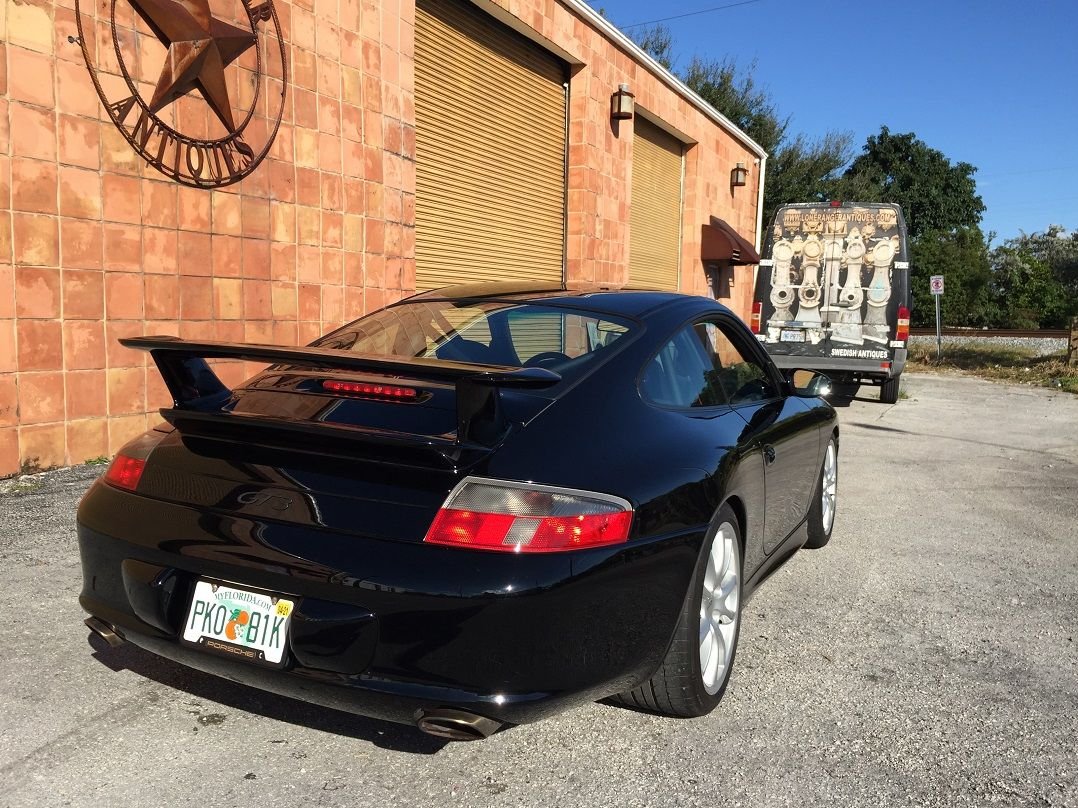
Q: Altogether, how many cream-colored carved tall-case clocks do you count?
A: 5